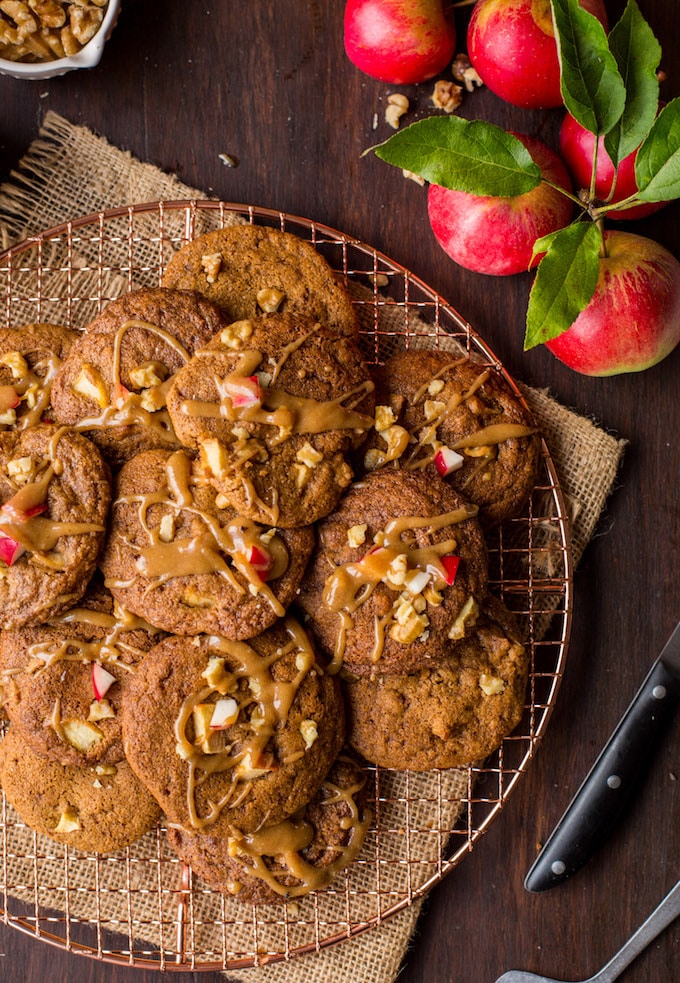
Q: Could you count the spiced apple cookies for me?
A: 13